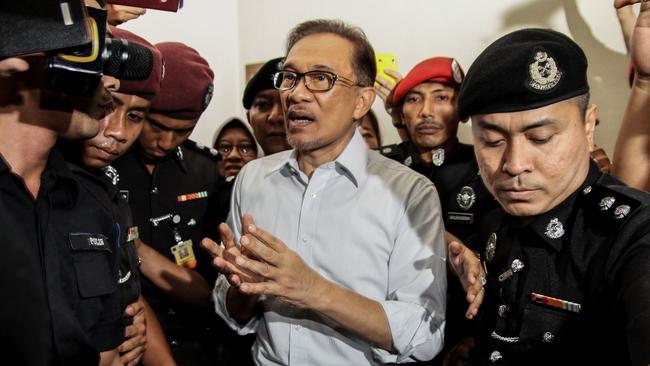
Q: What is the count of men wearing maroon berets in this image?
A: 2